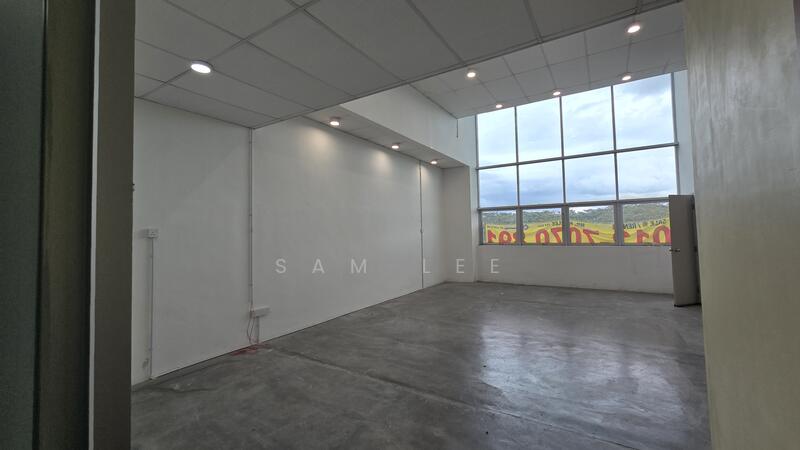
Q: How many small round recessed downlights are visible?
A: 9